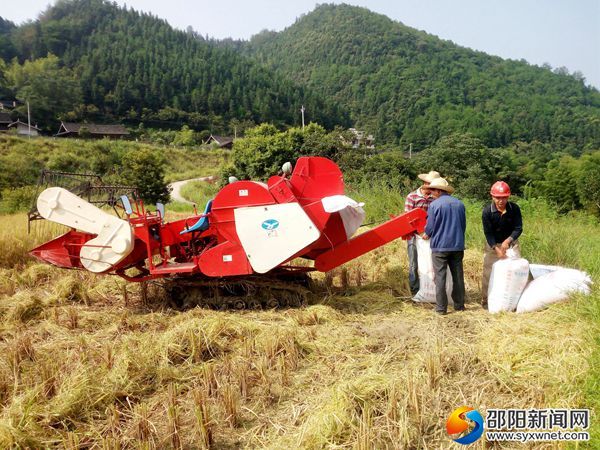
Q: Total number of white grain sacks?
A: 4